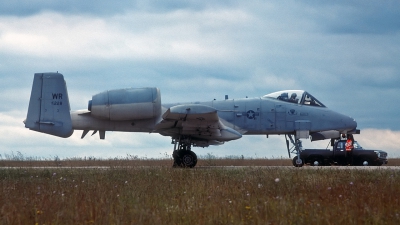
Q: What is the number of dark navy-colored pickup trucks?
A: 1